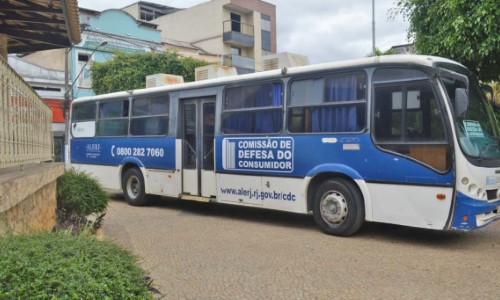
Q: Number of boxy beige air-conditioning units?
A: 3